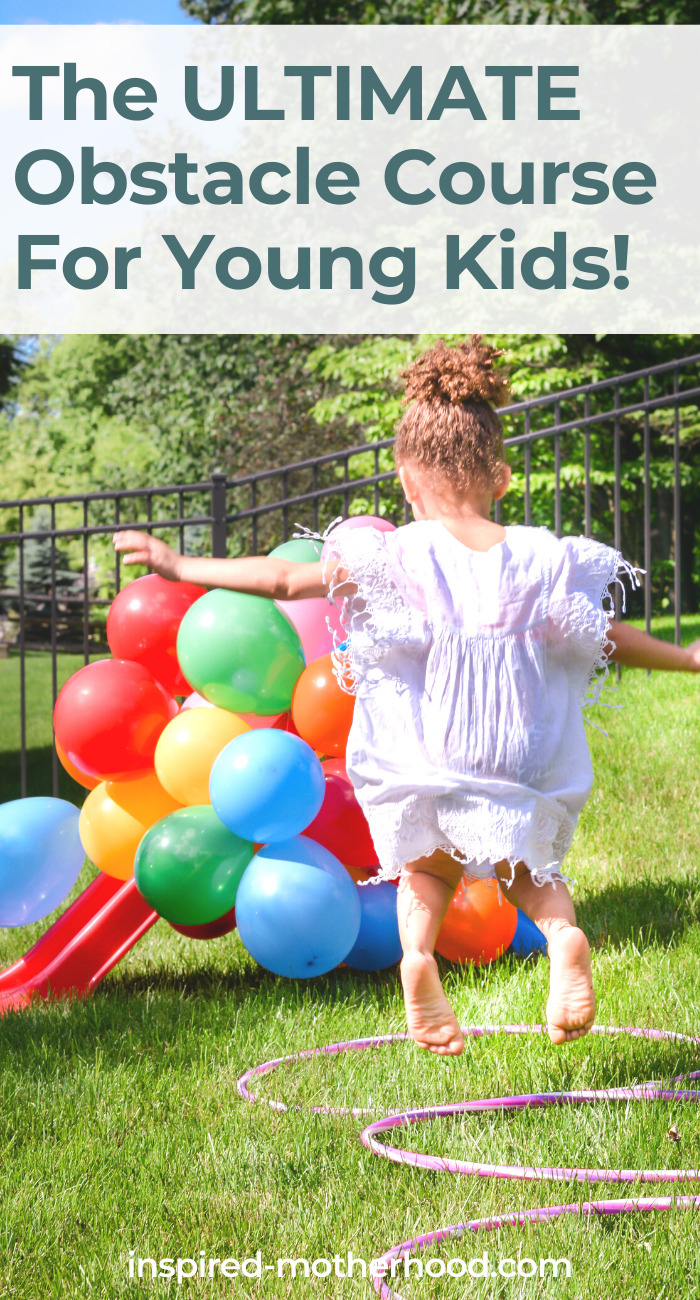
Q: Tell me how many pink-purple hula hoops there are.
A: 3